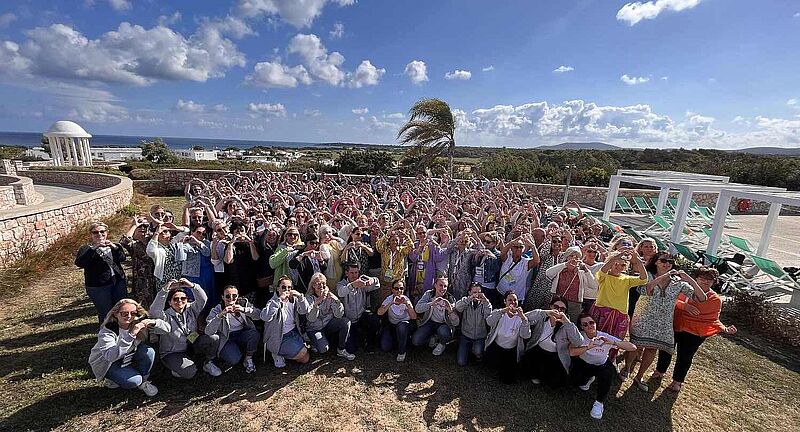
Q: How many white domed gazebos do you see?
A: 1